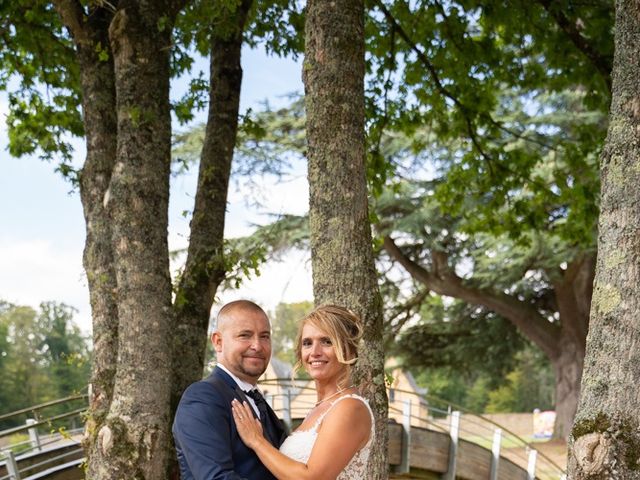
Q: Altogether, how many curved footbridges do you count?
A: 1